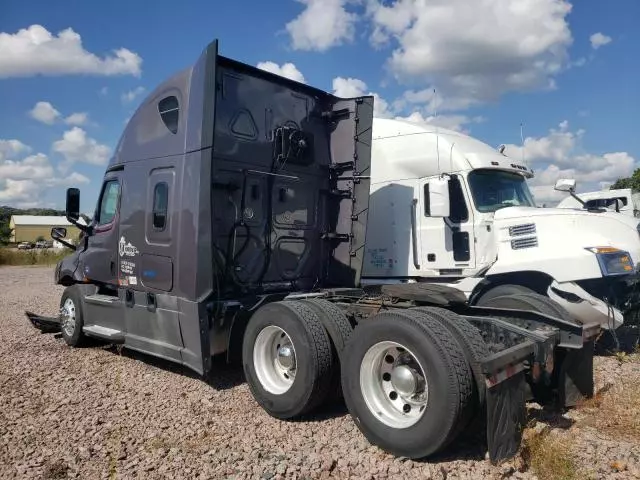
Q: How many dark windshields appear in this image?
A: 1